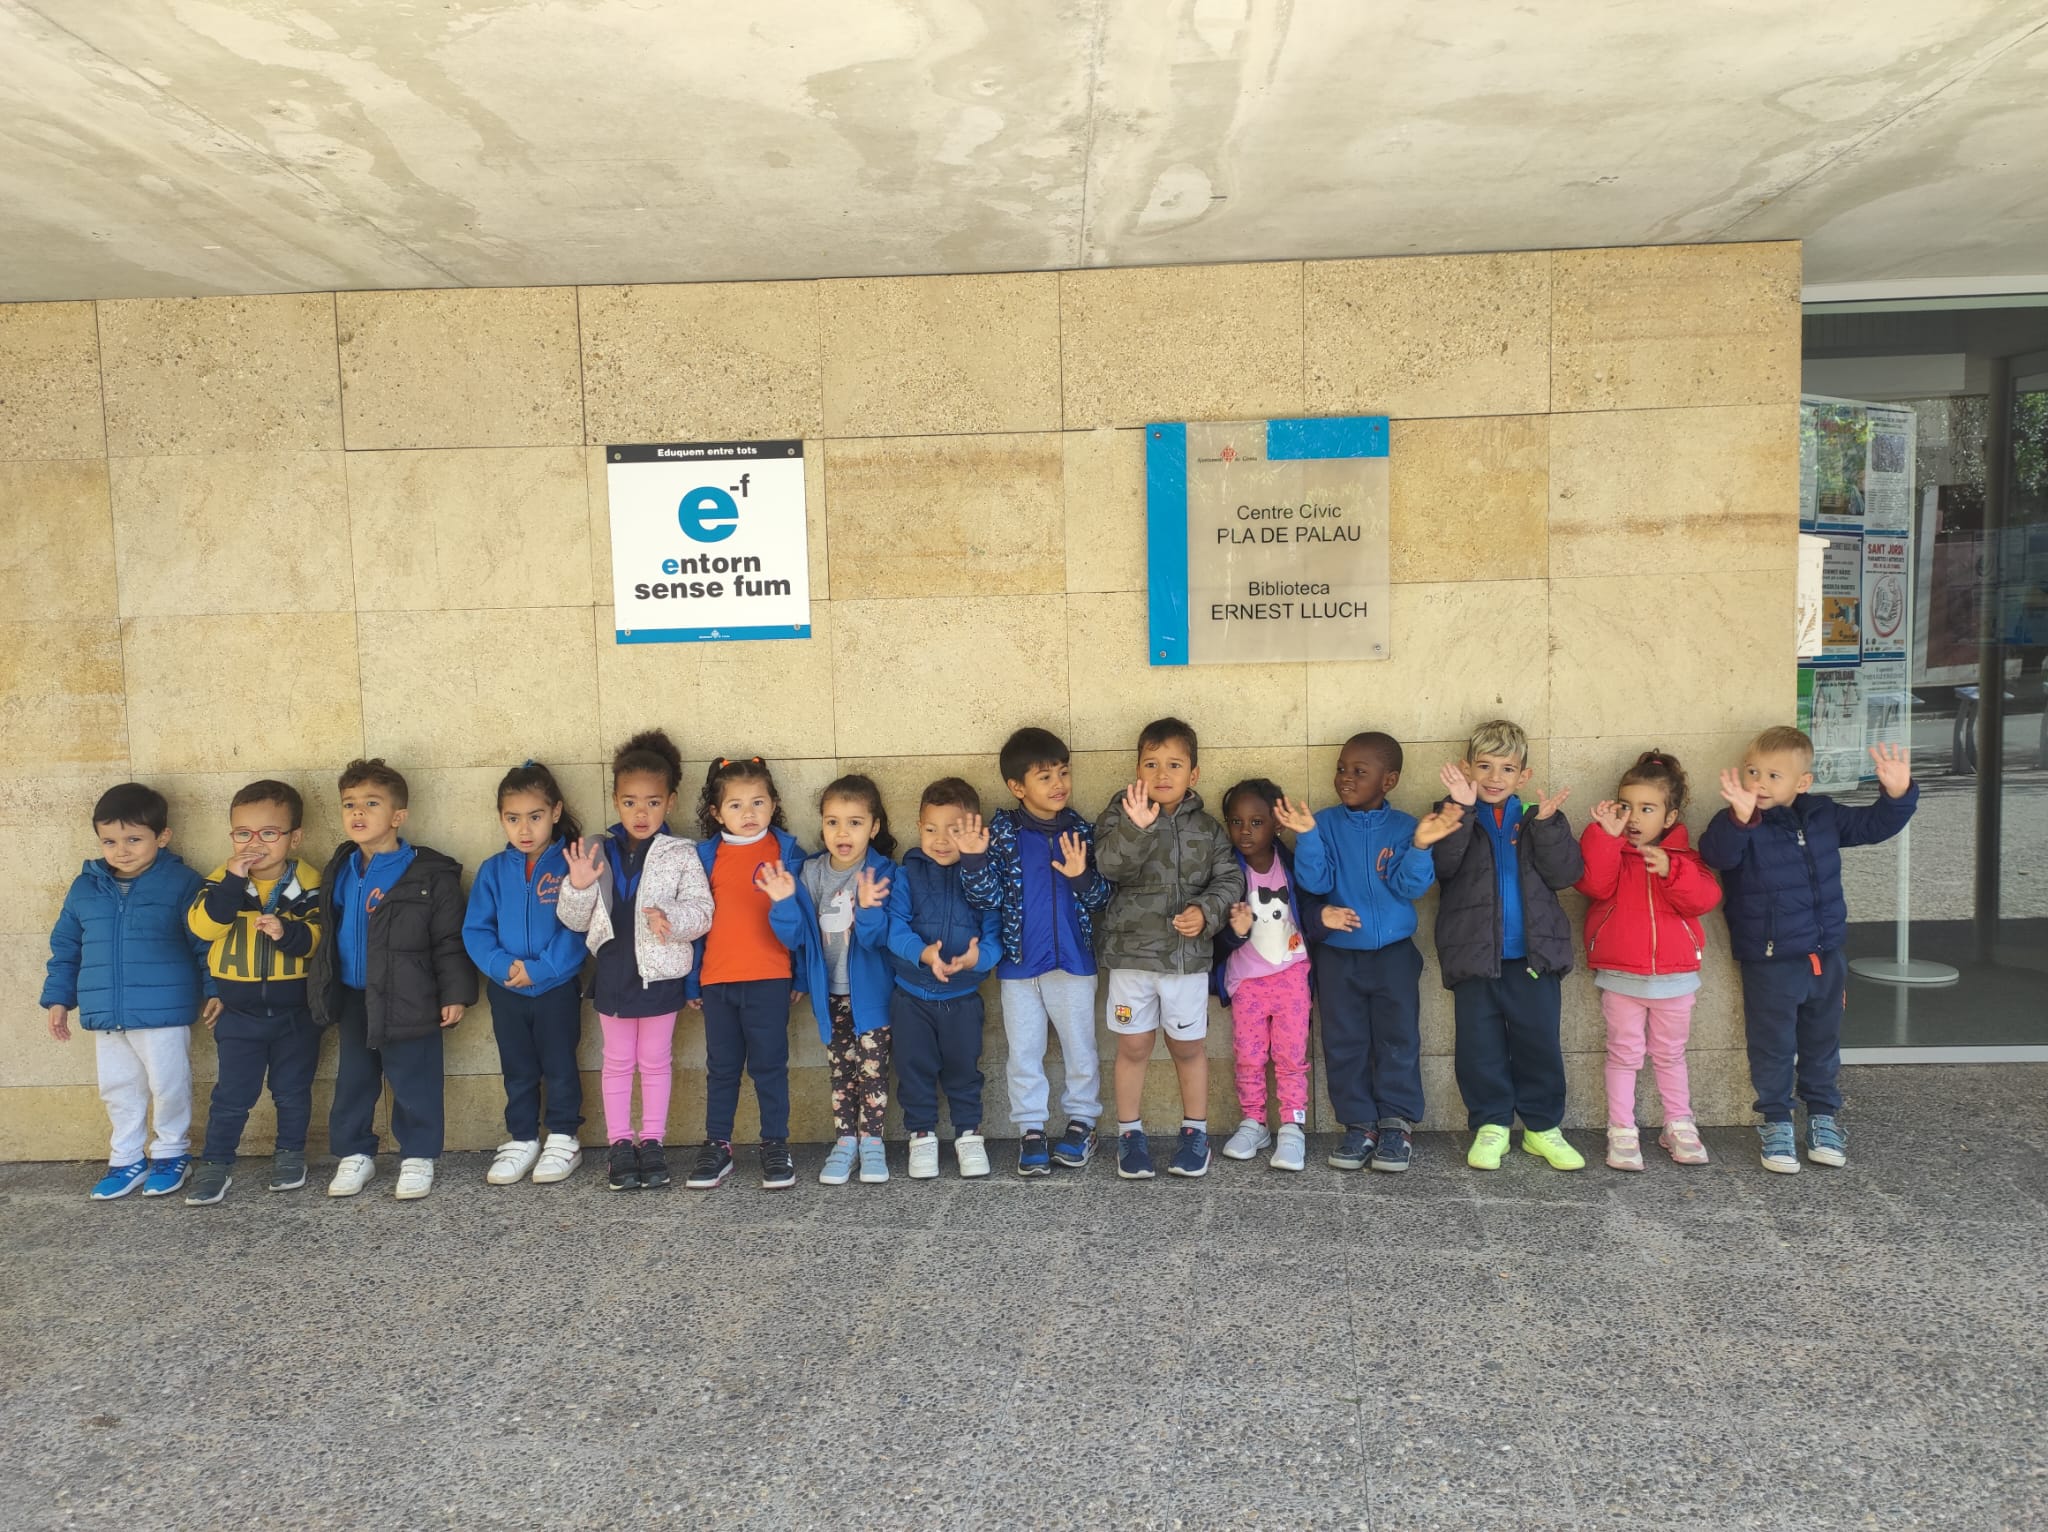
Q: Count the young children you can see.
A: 15